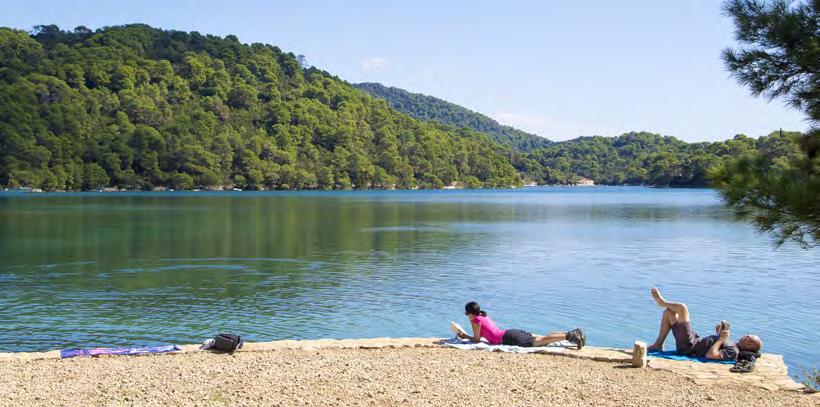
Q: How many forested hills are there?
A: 3